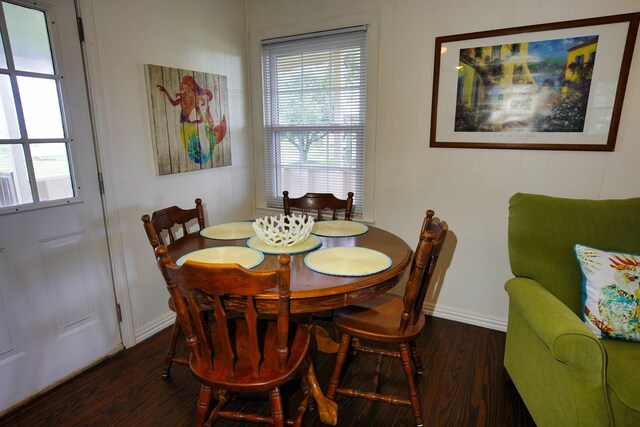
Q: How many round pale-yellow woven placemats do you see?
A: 5